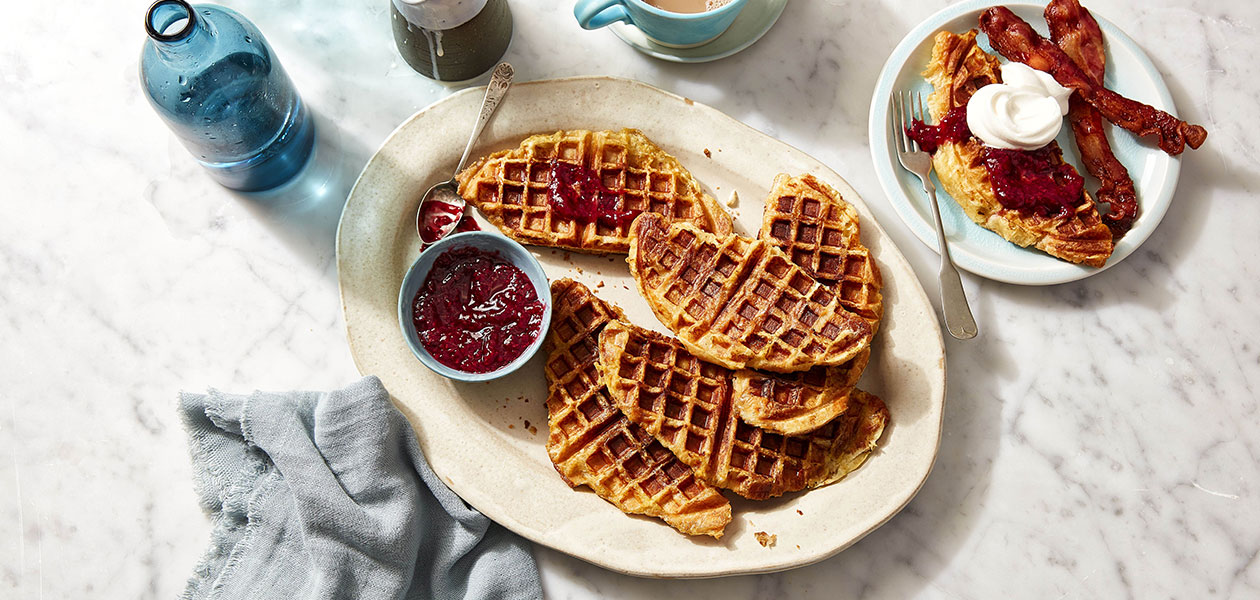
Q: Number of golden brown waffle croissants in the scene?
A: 6